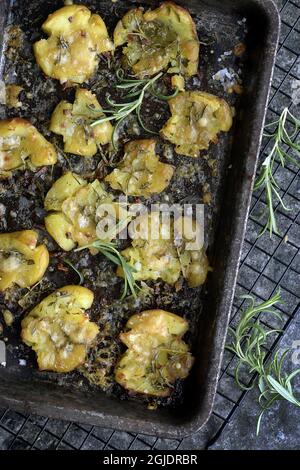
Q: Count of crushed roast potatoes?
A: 11